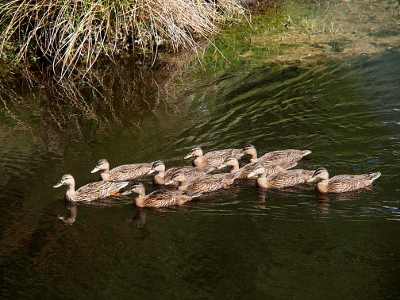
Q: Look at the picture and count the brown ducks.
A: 10